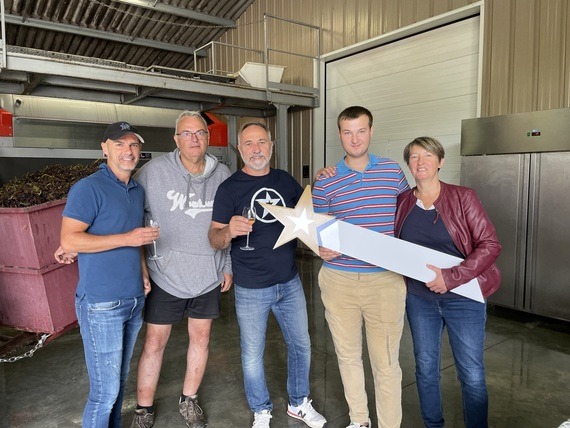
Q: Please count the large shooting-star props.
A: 1